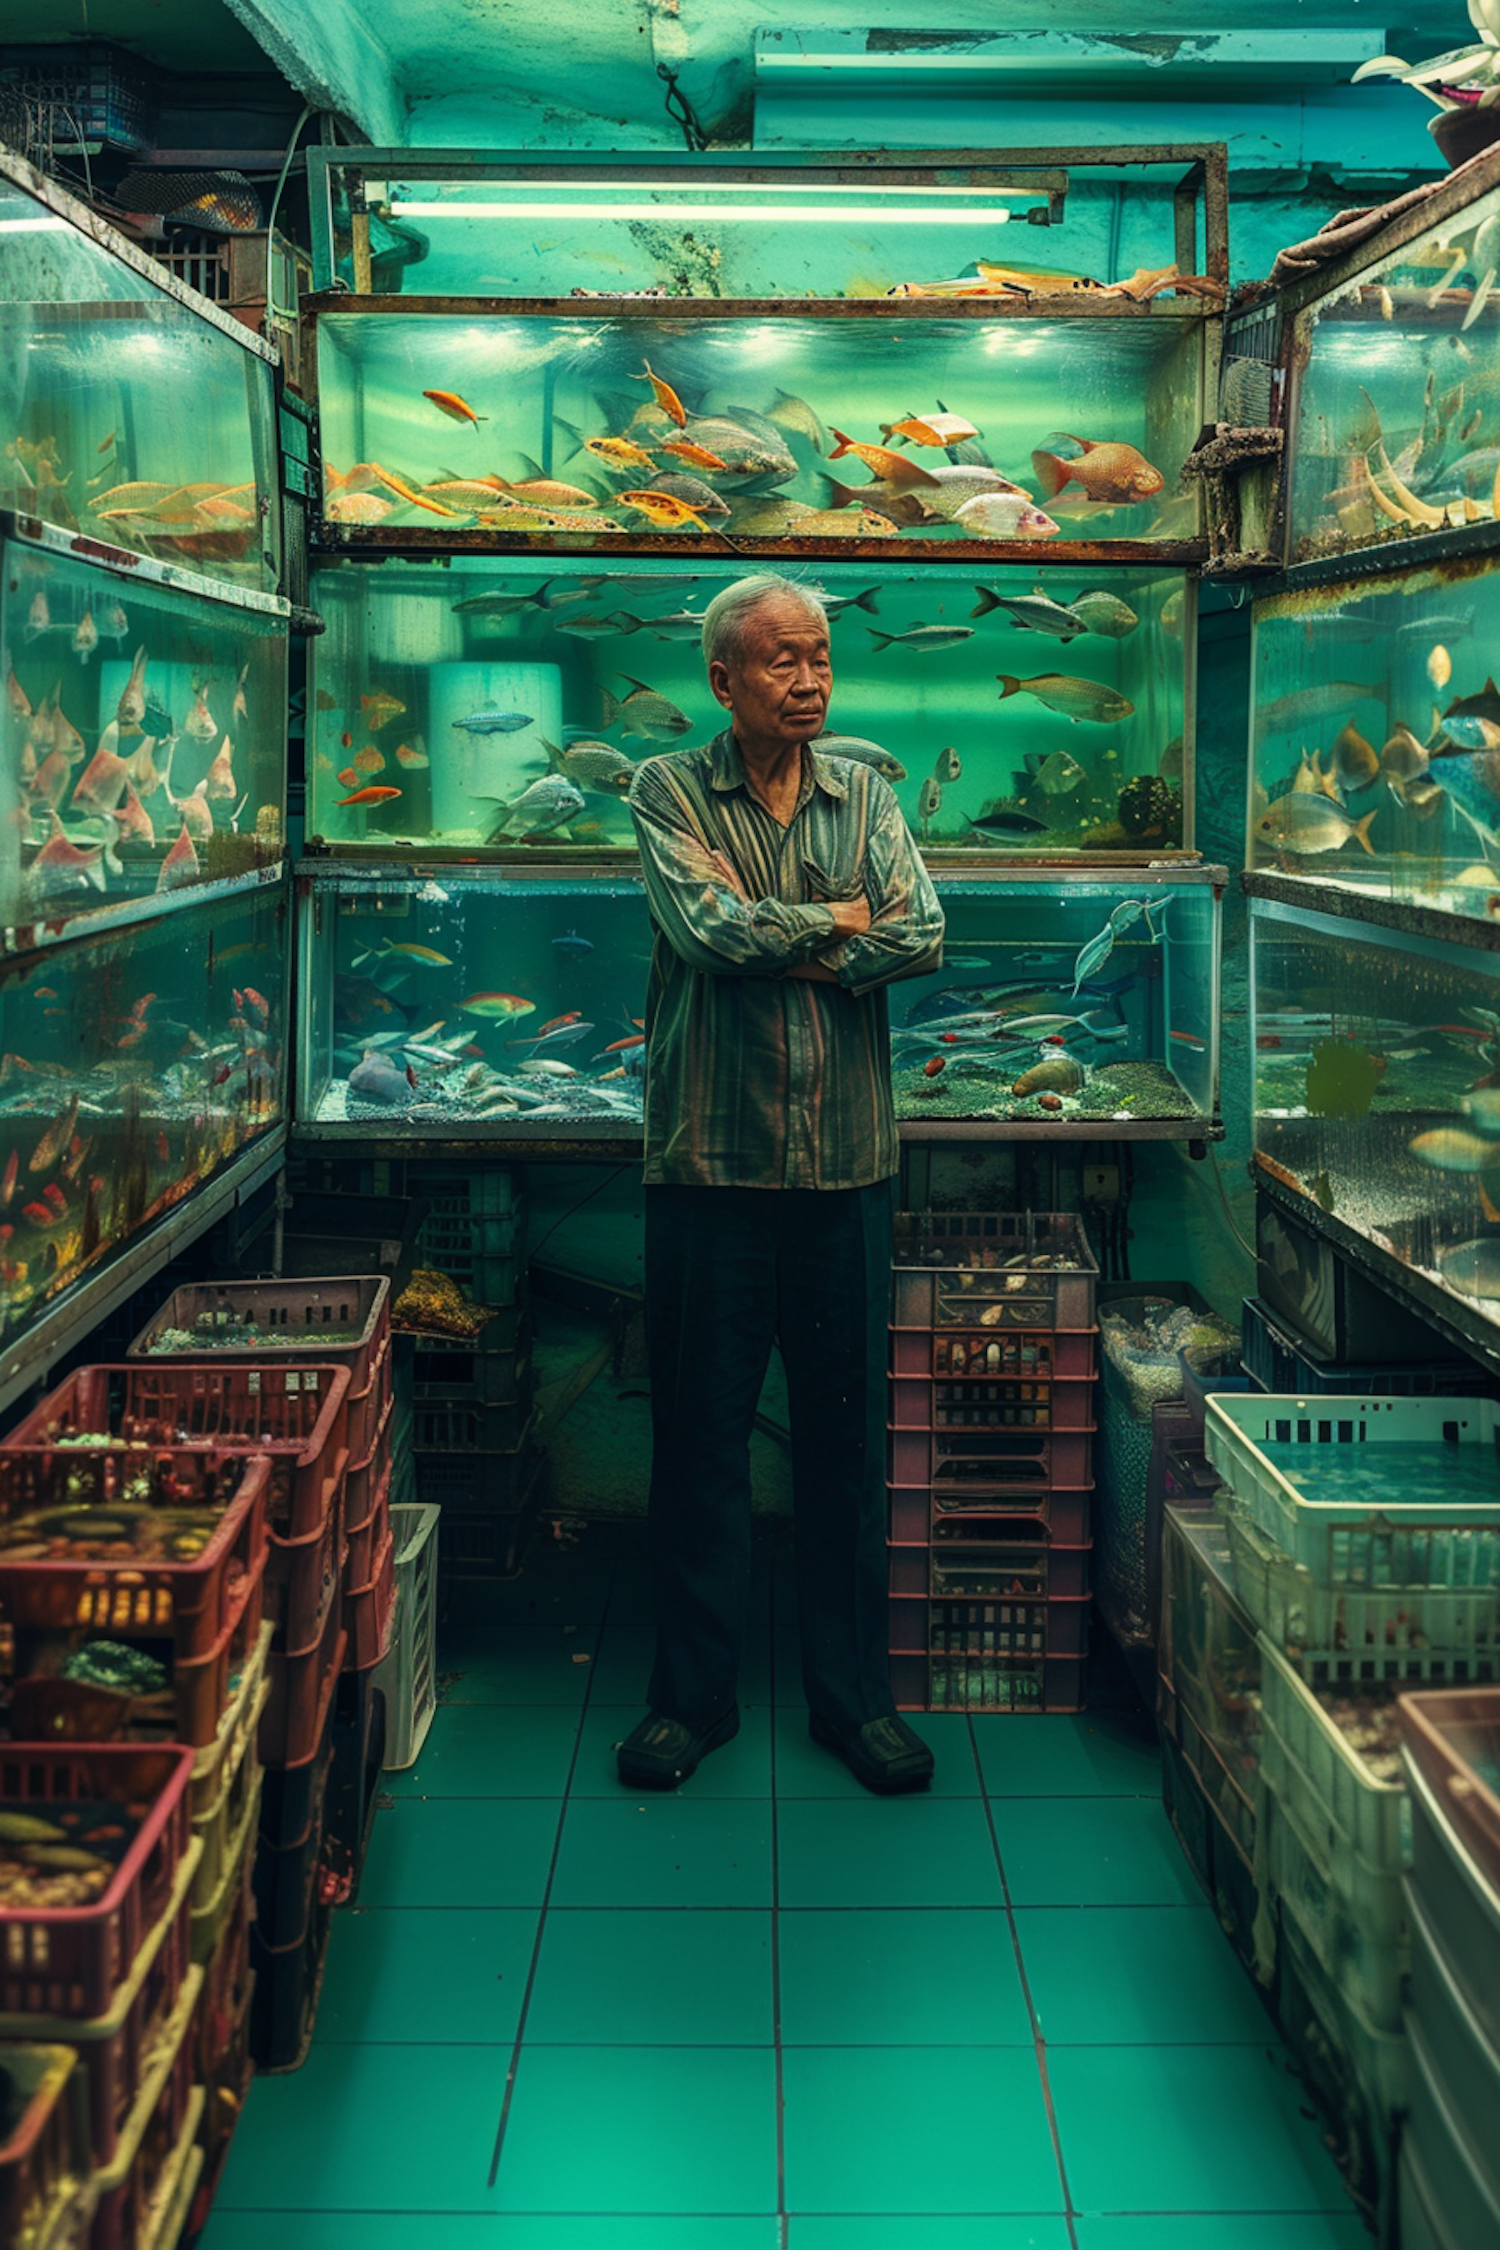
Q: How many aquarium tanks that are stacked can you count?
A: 9